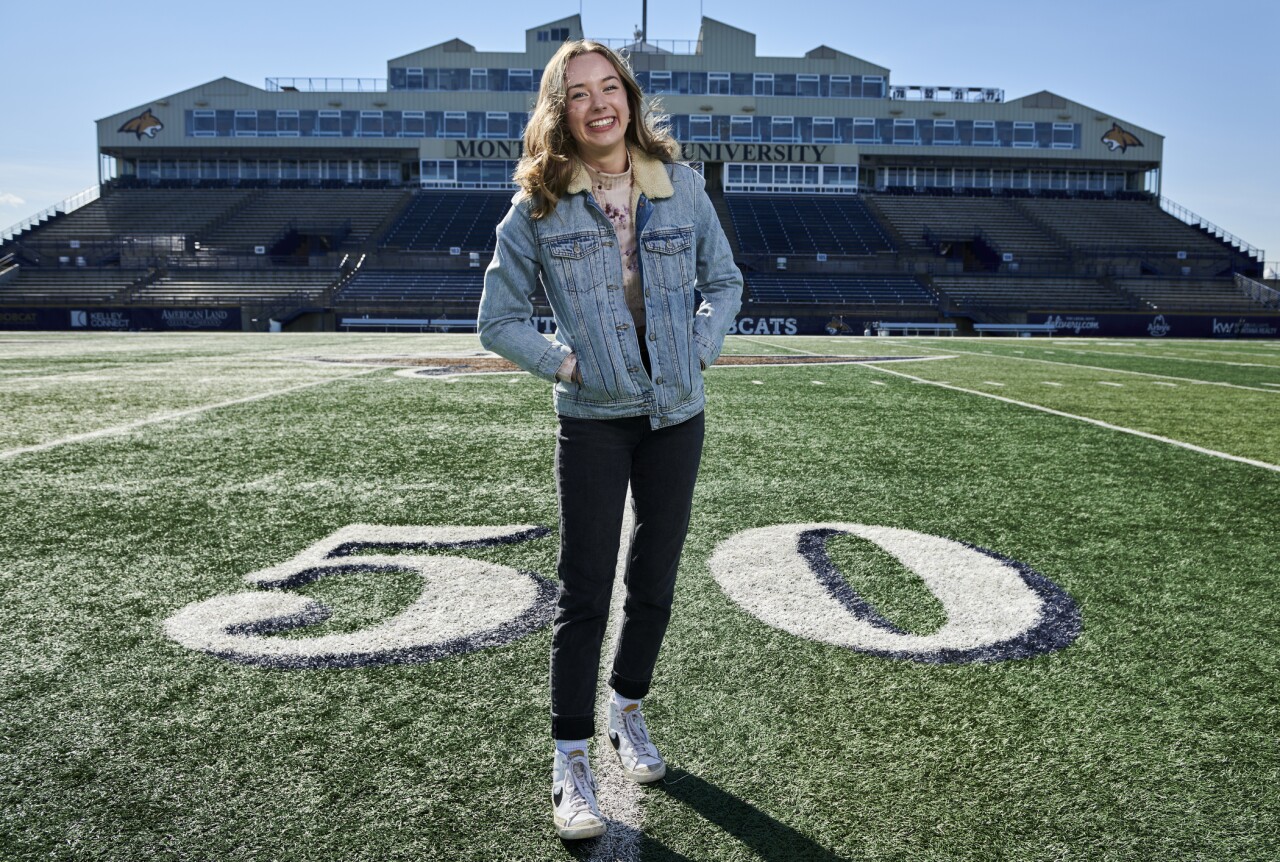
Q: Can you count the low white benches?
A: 4